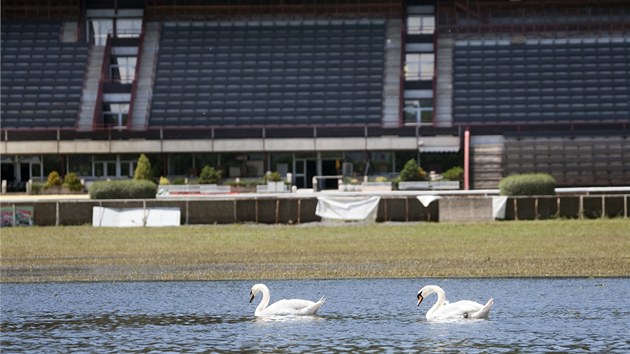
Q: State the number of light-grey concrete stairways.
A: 4